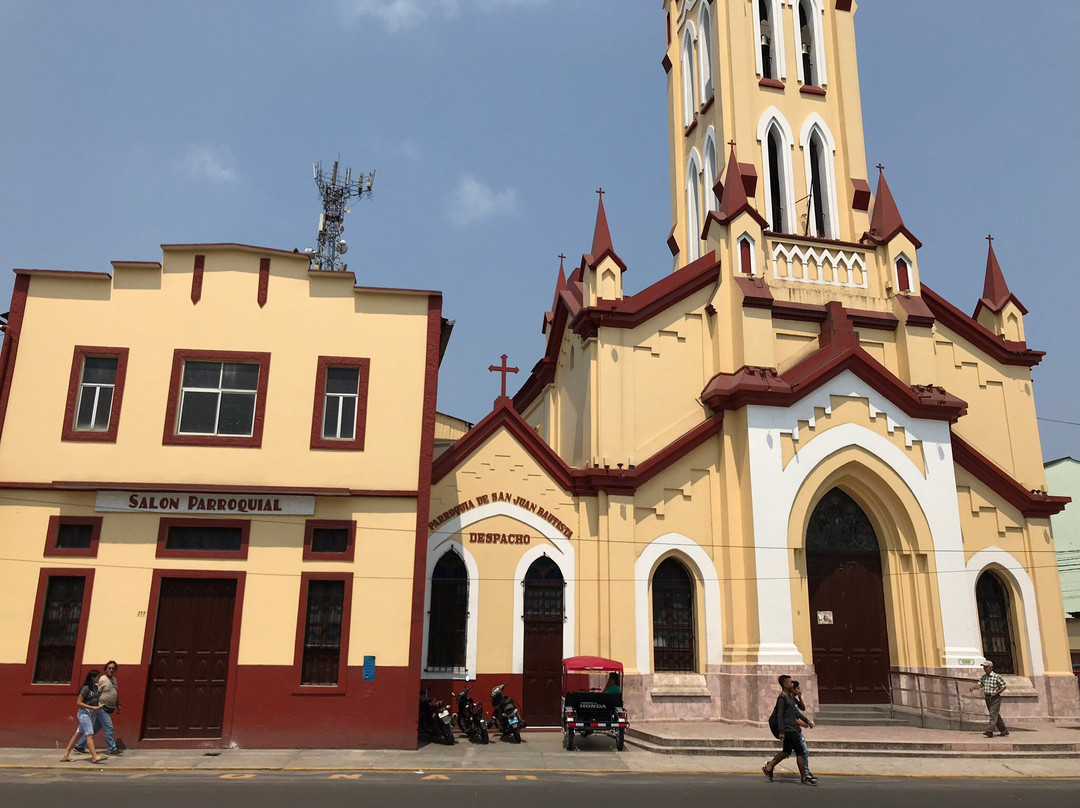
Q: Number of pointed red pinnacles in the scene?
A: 5